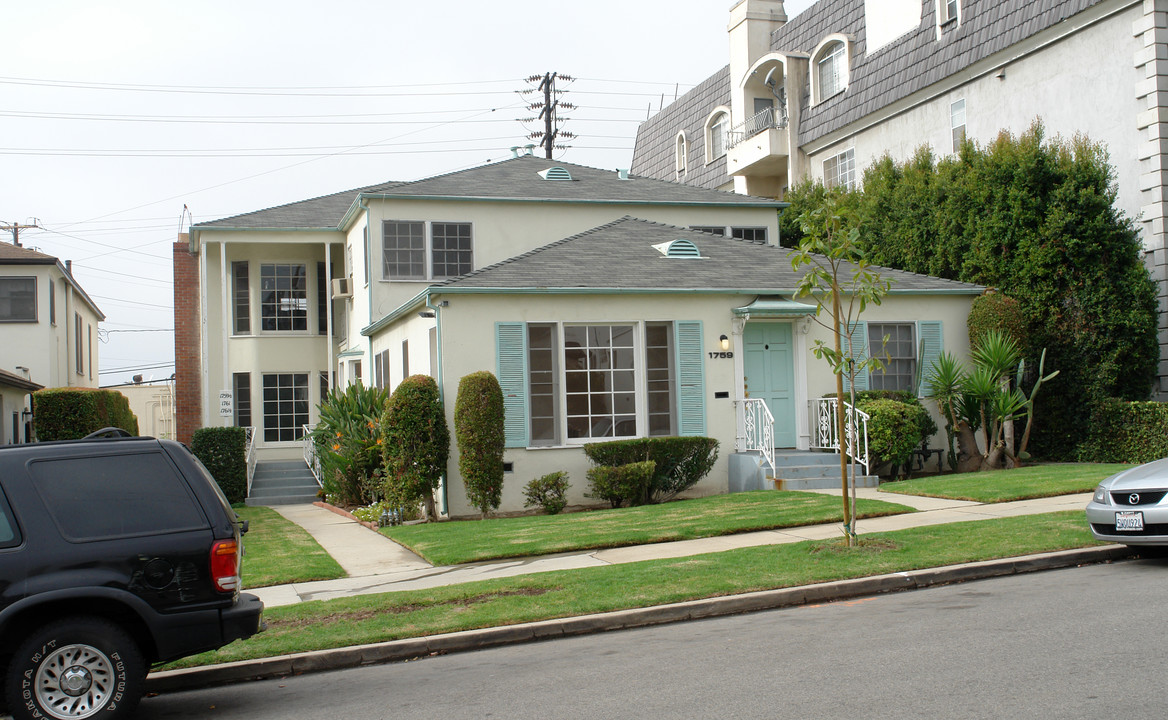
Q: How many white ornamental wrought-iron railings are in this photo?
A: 4